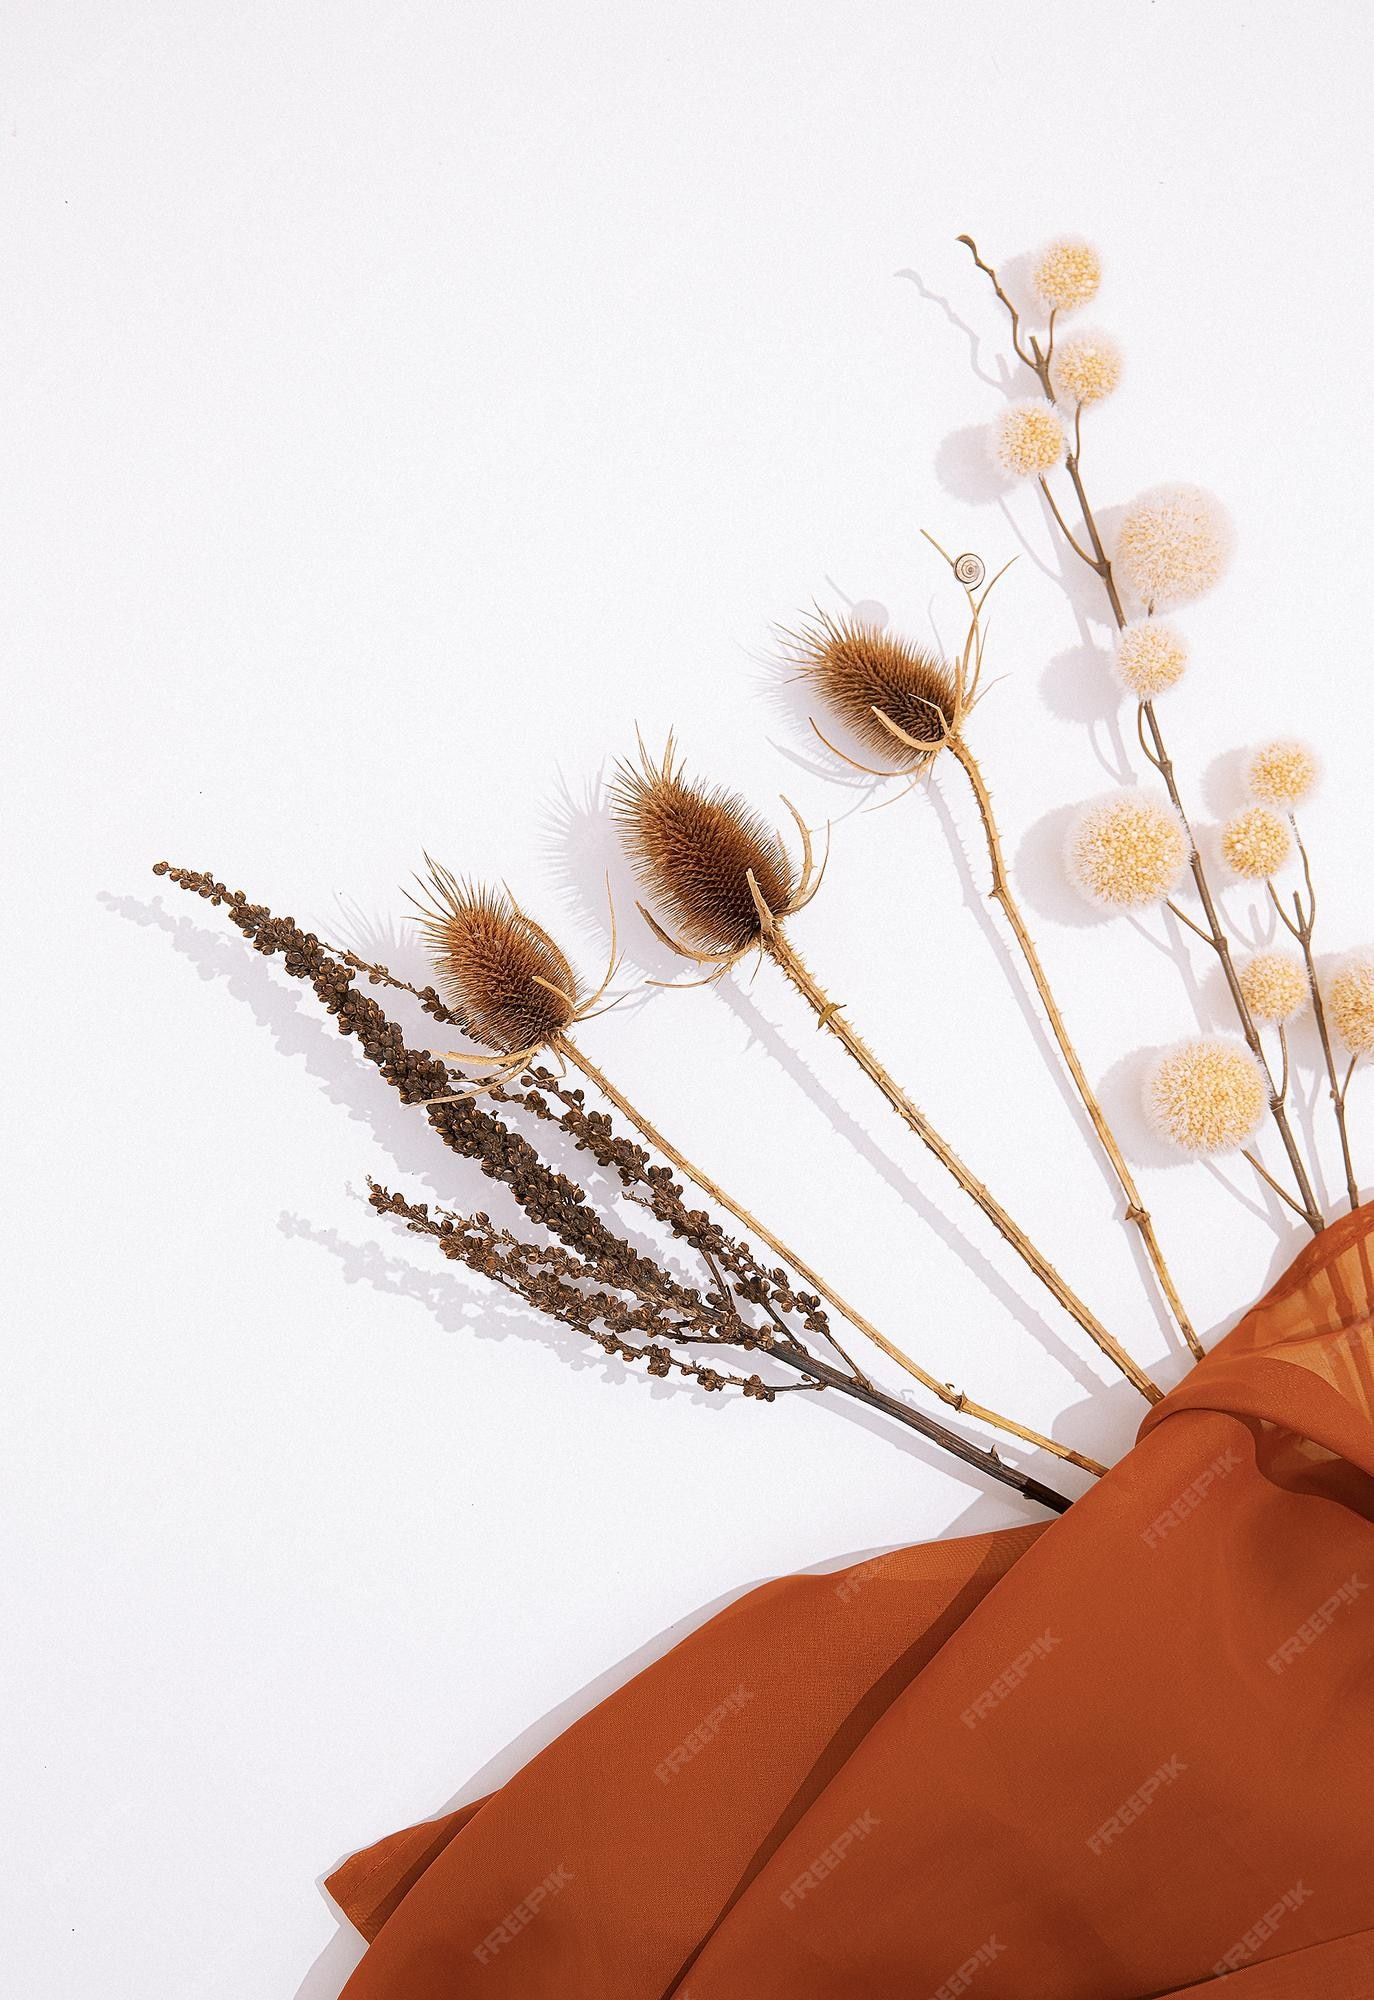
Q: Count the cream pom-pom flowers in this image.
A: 11